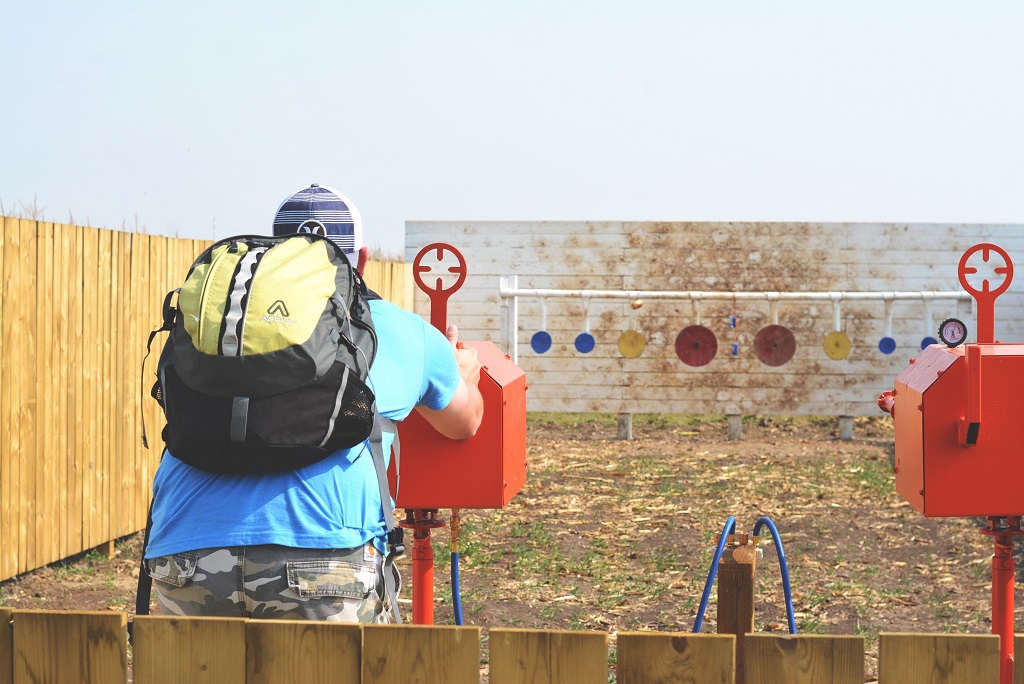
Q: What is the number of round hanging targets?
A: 8